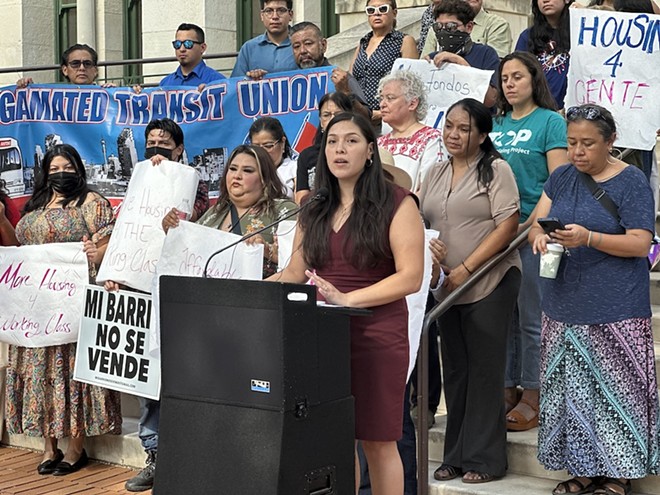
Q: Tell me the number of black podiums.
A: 1